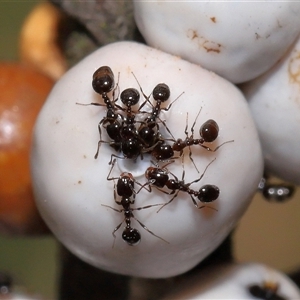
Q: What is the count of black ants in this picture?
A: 6